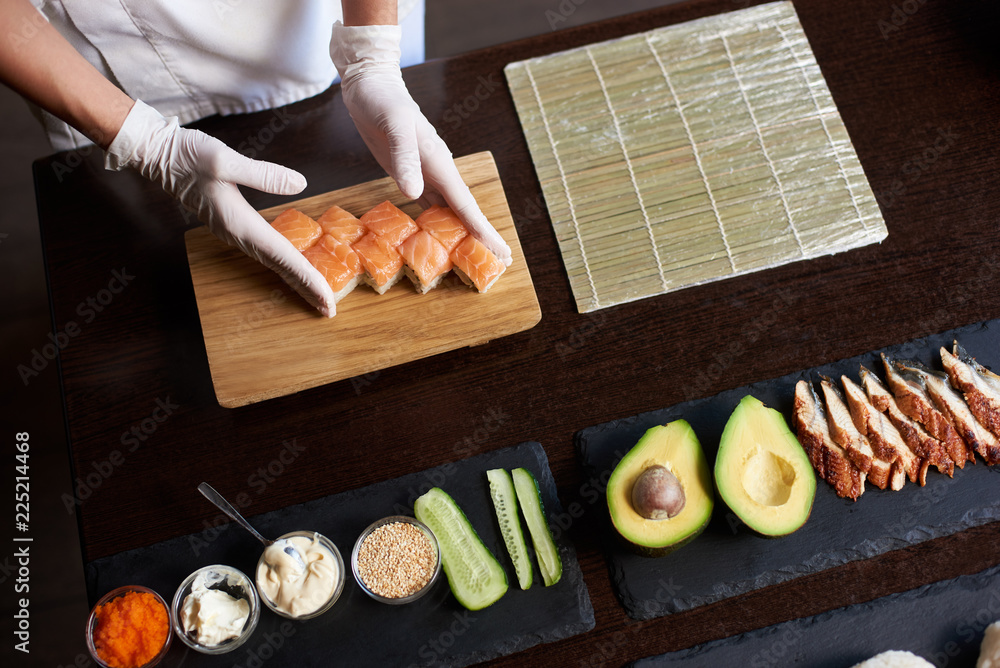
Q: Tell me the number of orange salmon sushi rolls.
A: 8